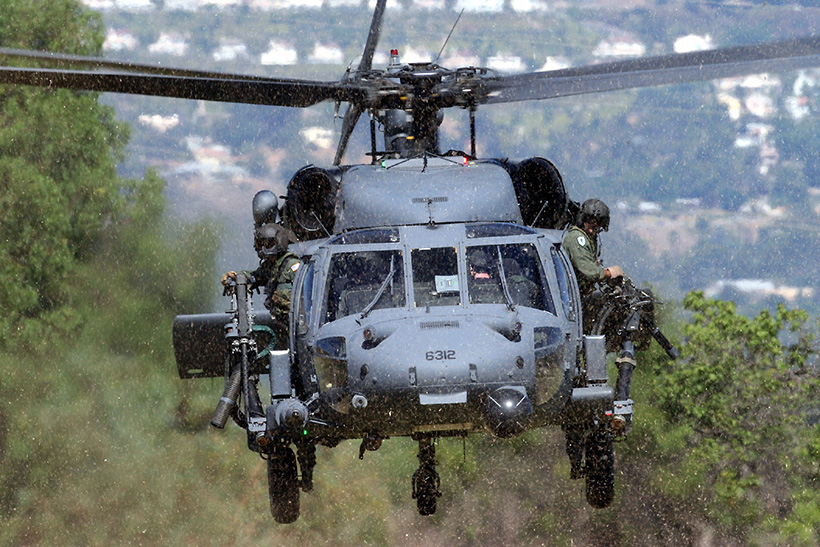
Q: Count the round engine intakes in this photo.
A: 2